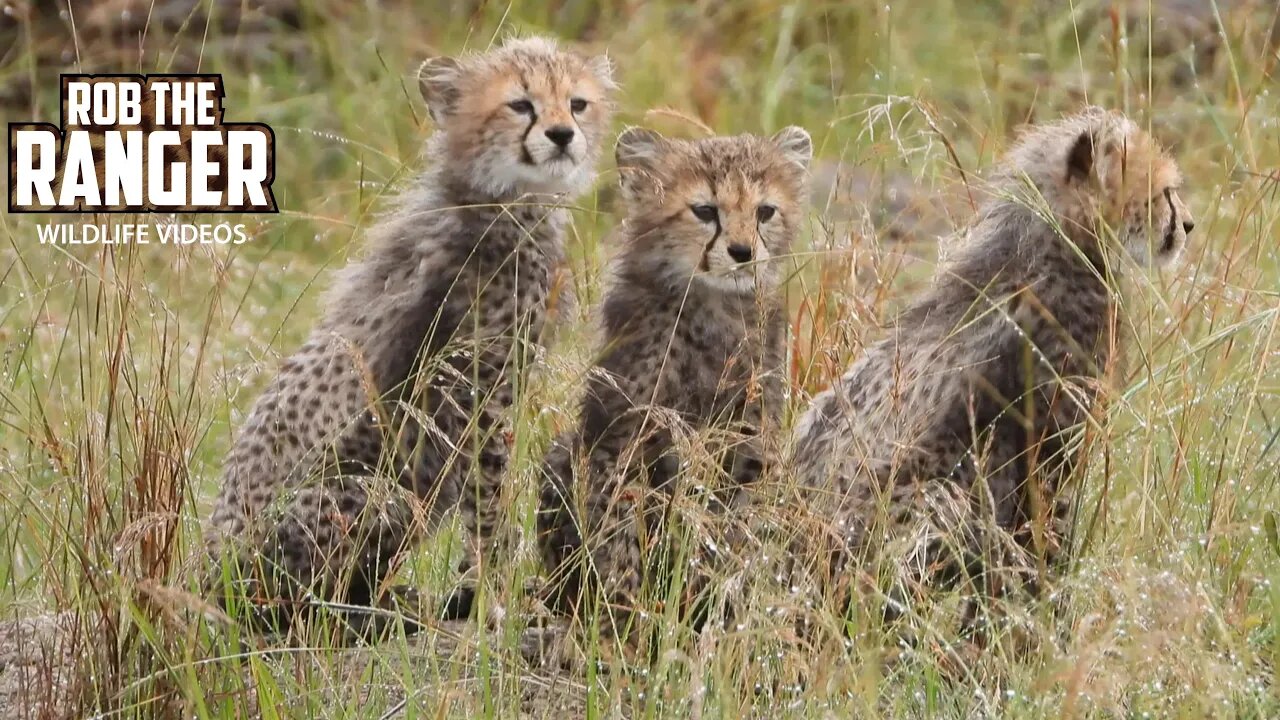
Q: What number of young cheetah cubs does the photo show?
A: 3